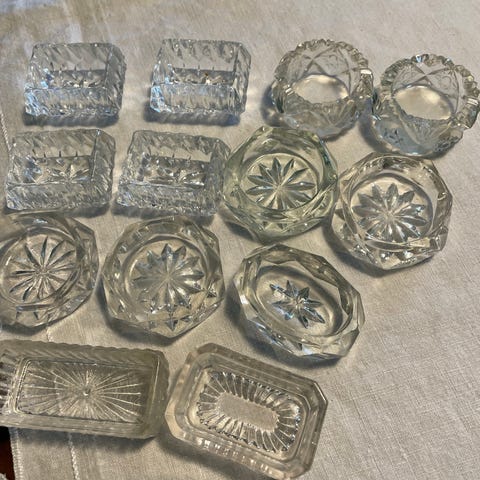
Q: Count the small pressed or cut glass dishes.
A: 13